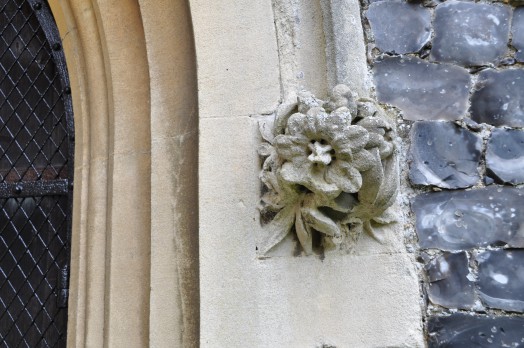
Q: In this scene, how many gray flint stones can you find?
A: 11